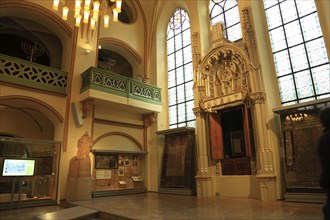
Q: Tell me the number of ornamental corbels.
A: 2